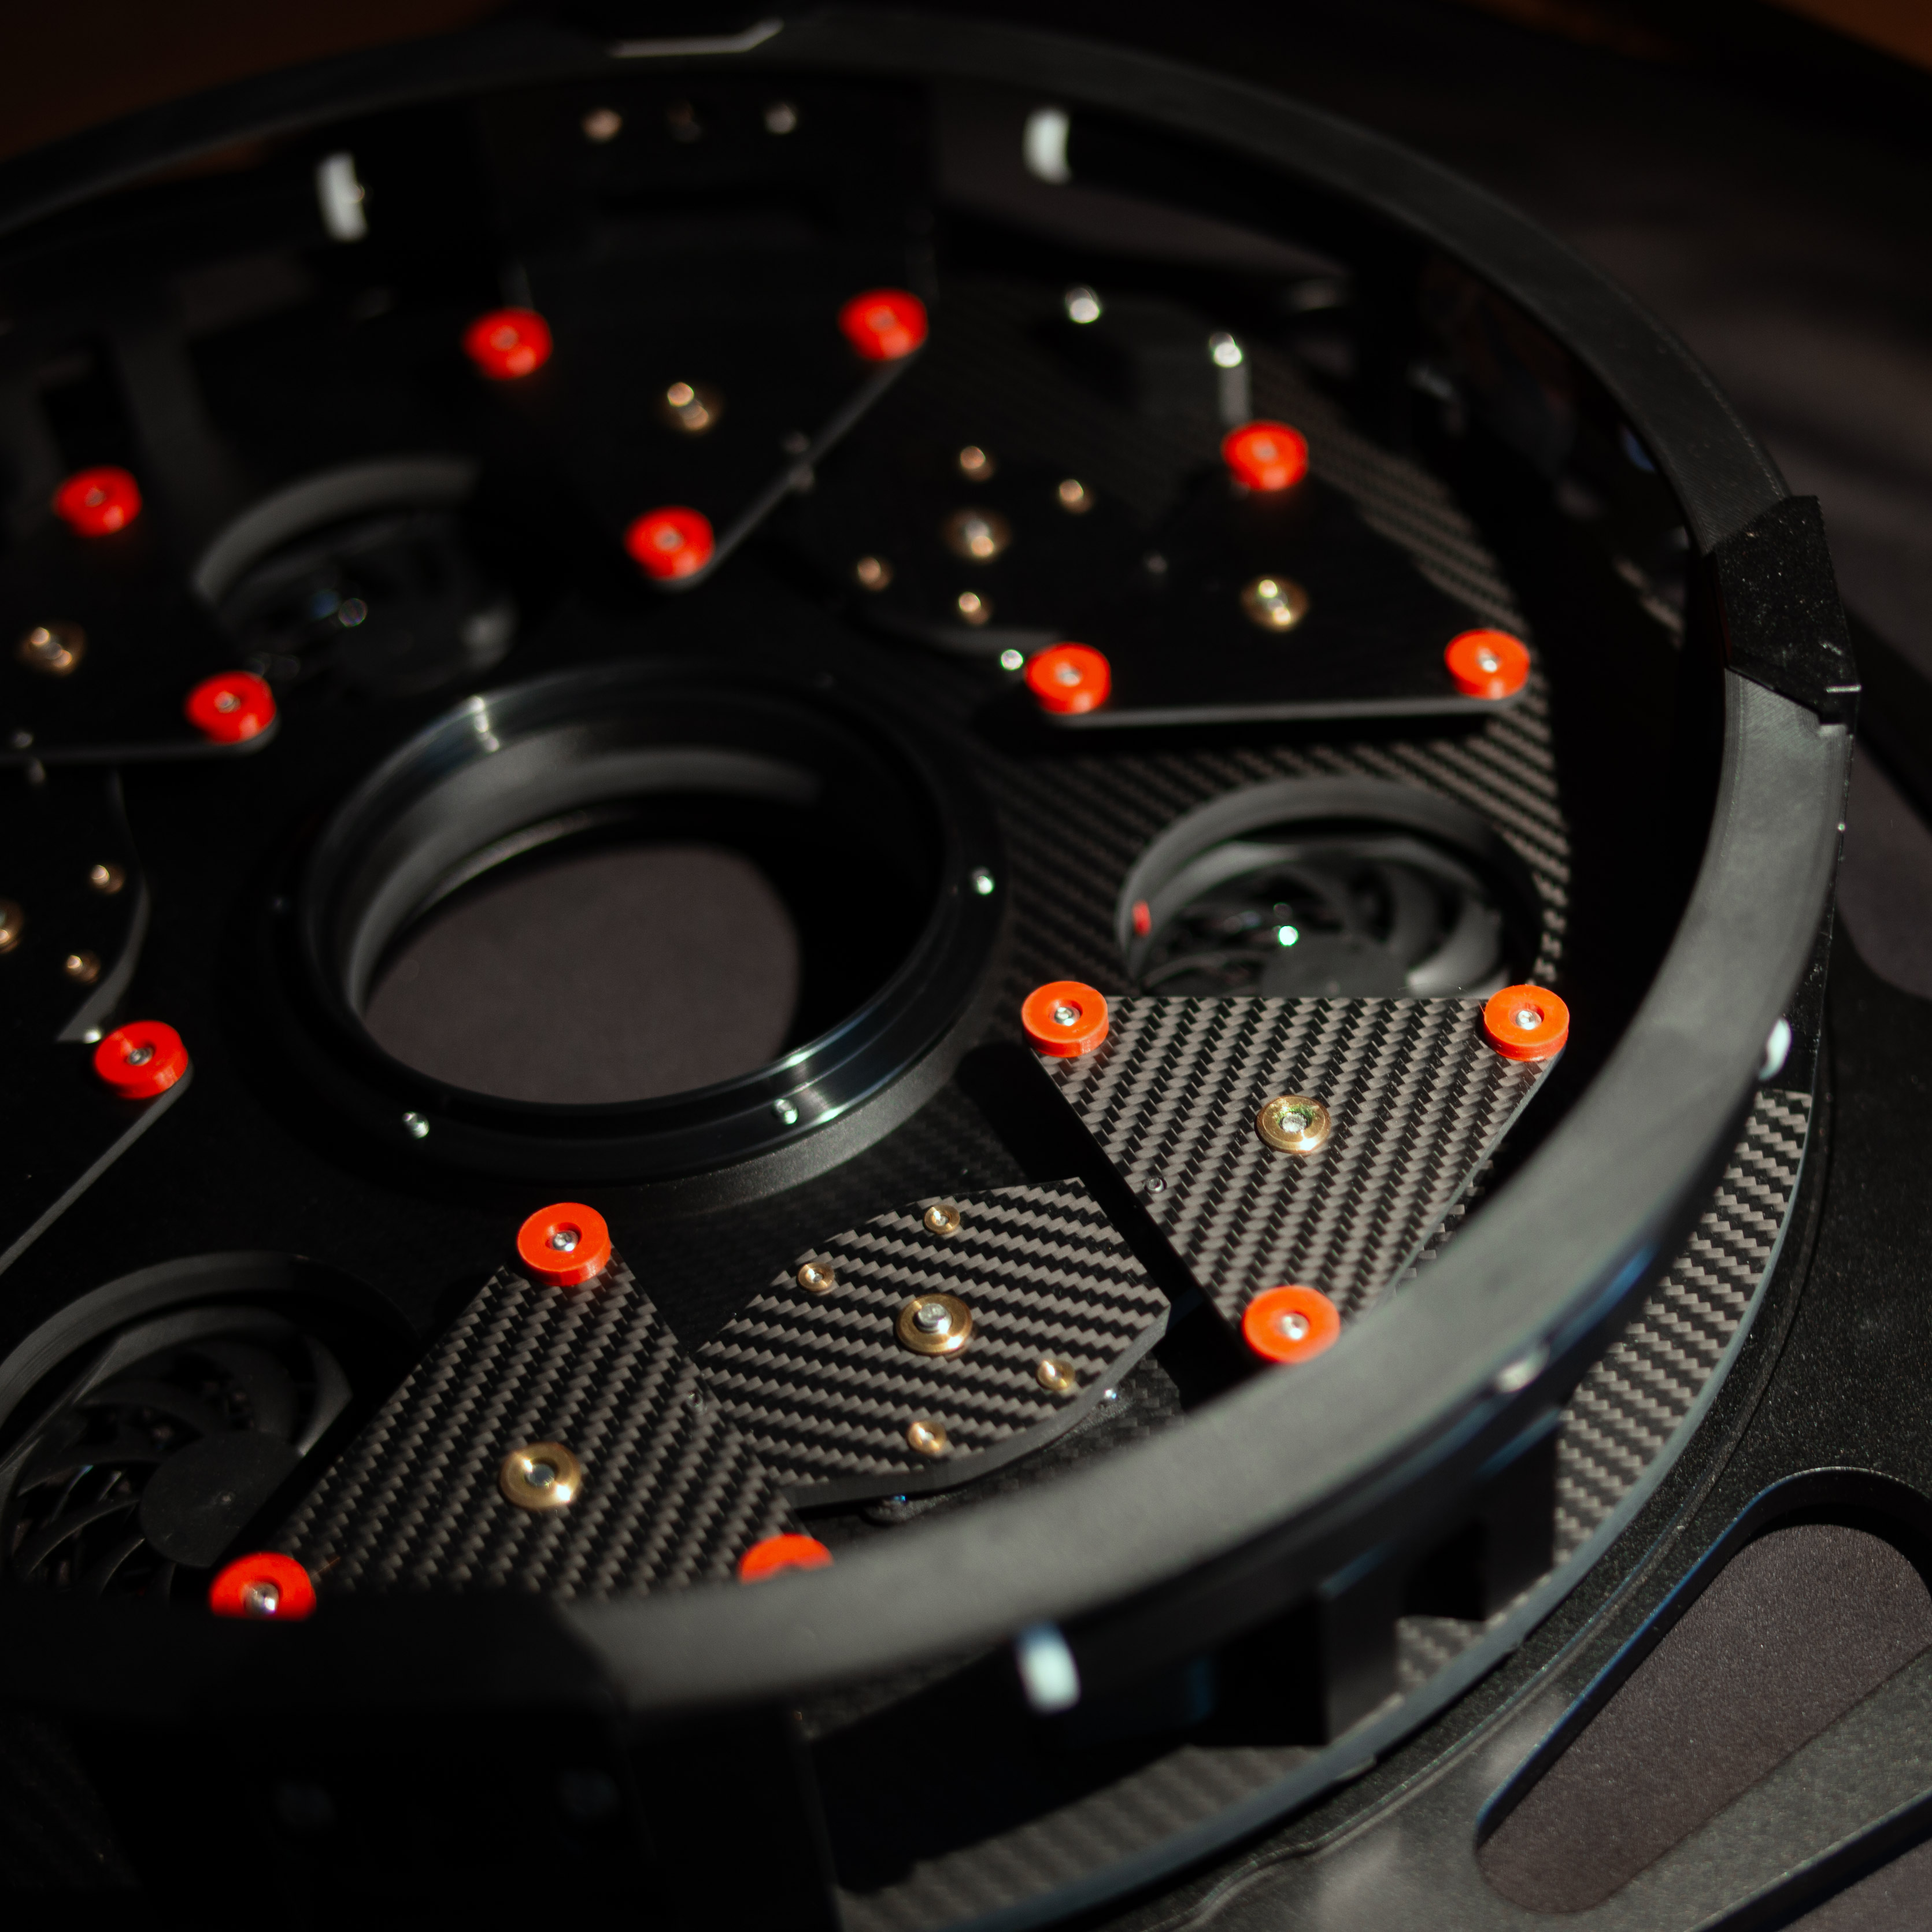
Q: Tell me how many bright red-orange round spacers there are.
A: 15